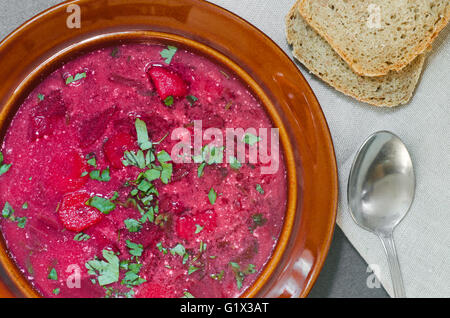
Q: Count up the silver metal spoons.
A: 1